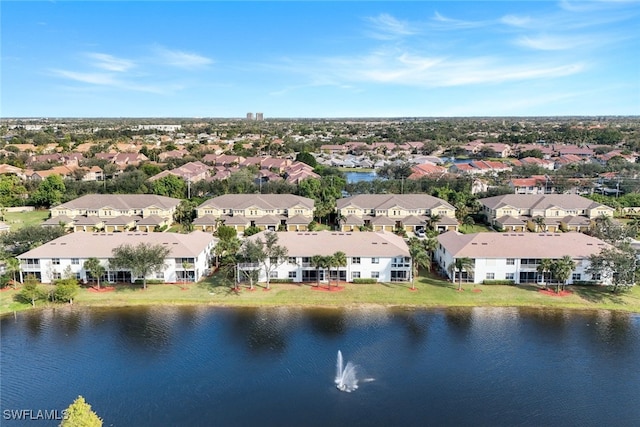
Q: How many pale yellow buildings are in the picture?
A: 4